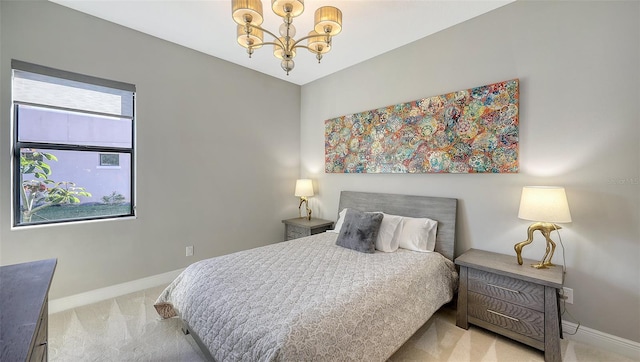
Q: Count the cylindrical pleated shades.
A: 6